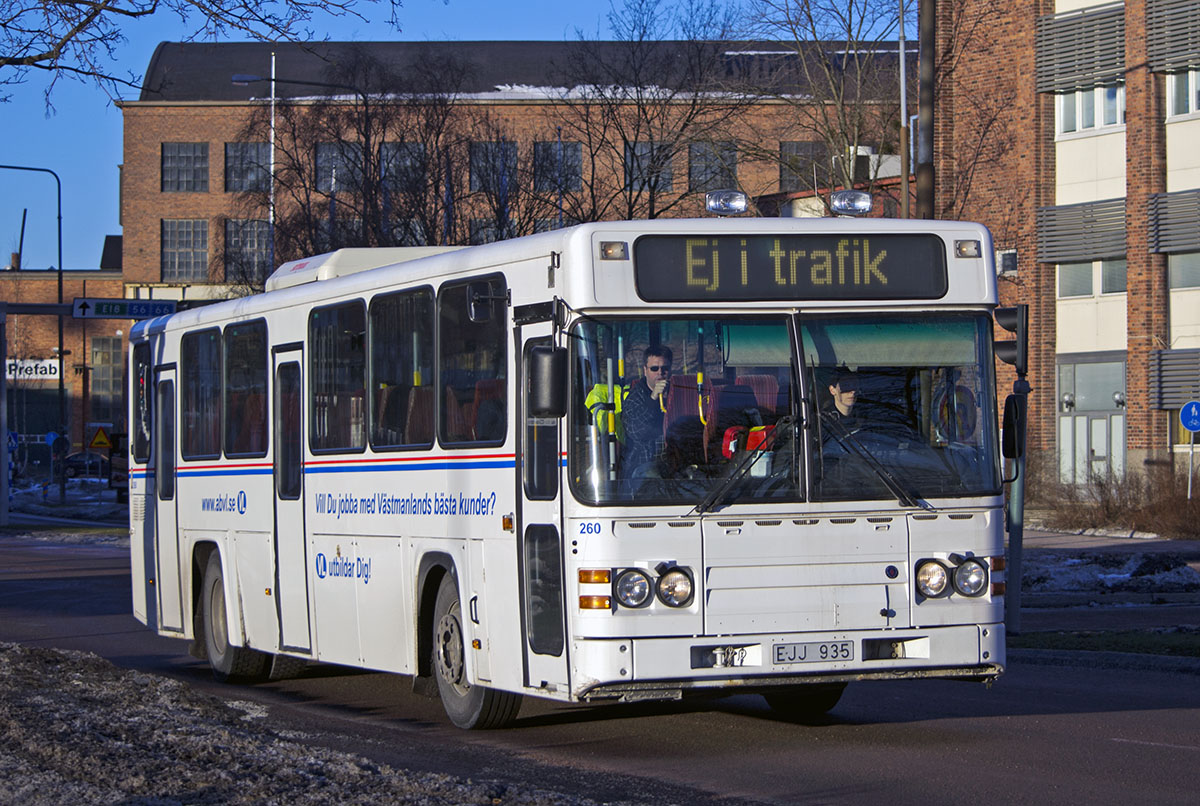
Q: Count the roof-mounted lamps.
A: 2